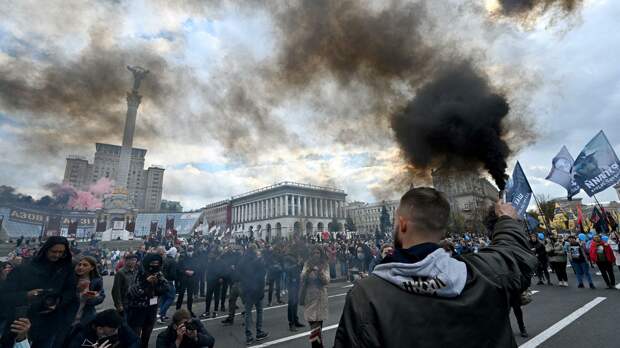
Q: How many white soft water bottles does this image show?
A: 0